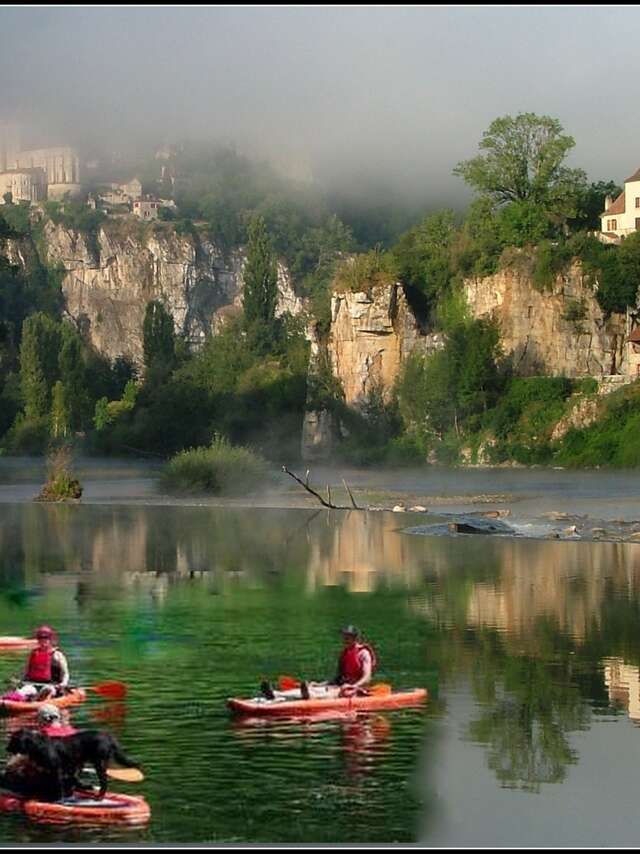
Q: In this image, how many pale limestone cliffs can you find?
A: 3